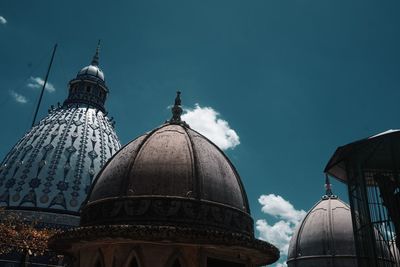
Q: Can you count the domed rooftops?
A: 3